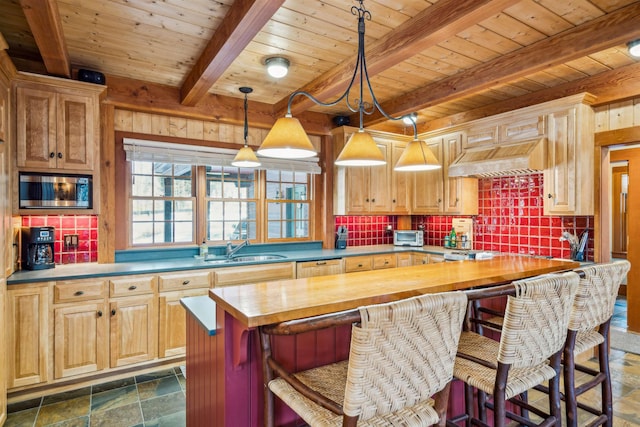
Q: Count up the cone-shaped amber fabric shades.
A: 4